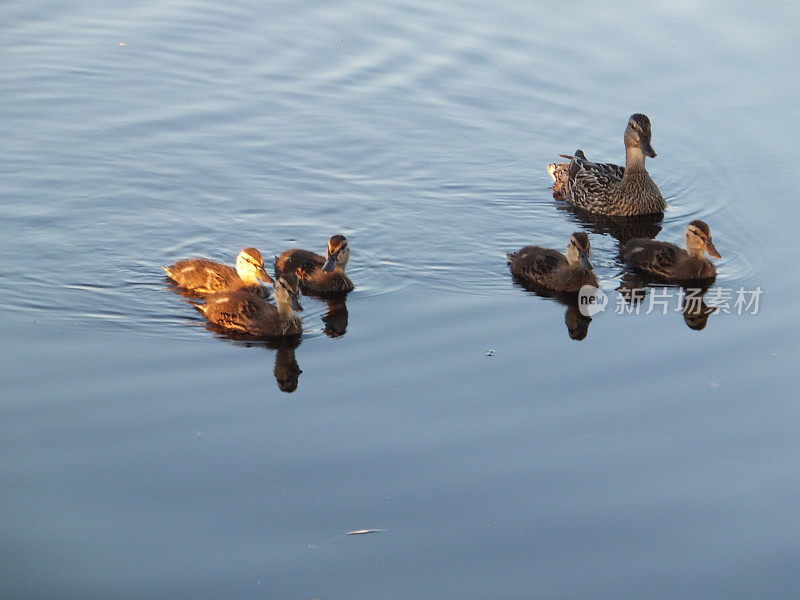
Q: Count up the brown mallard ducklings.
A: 5